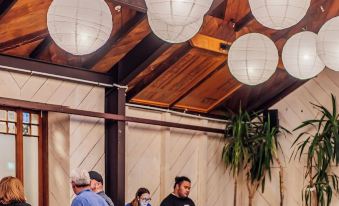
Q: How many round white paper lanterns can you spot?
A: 7